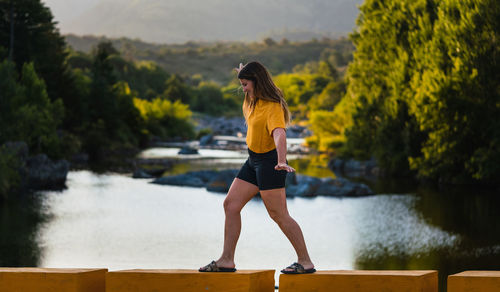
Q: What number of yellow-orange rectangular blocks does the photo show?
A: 4